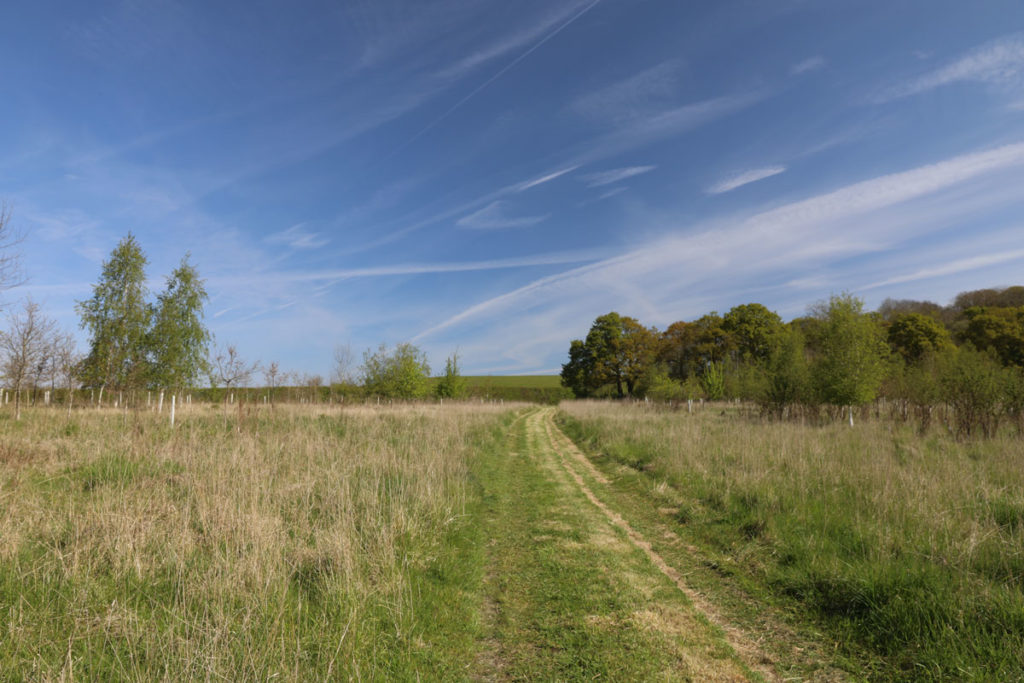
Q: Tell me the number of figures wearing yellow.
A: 0